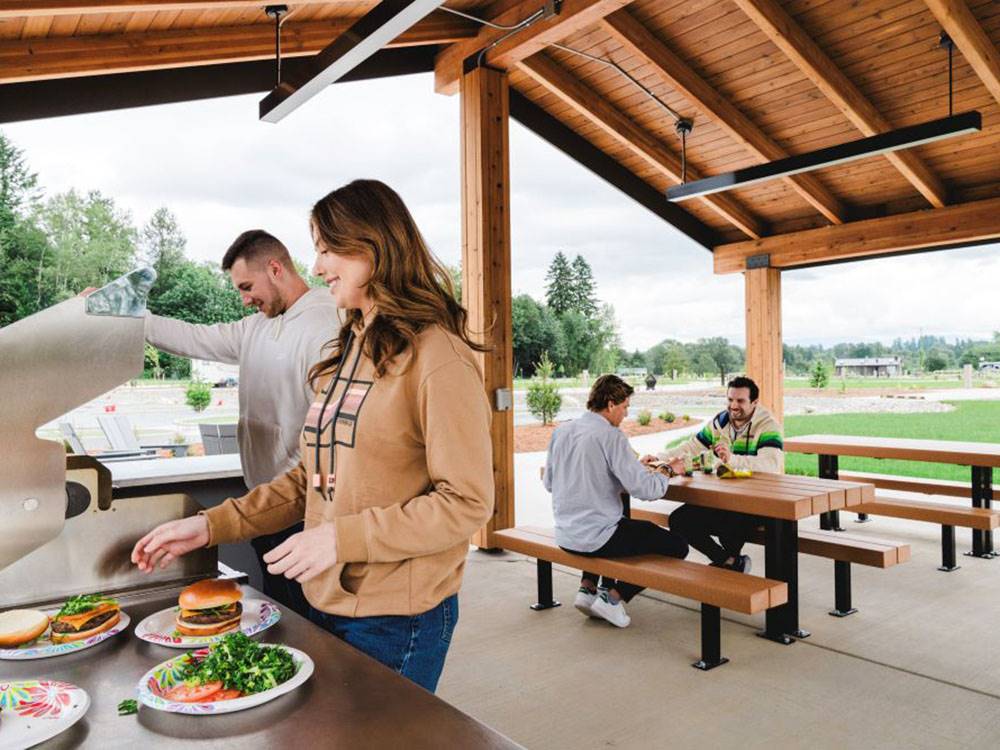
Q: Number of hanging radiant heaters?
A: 2